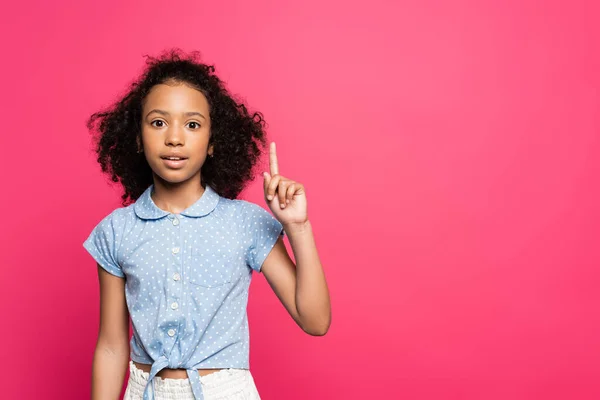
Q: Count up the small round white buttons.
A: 5